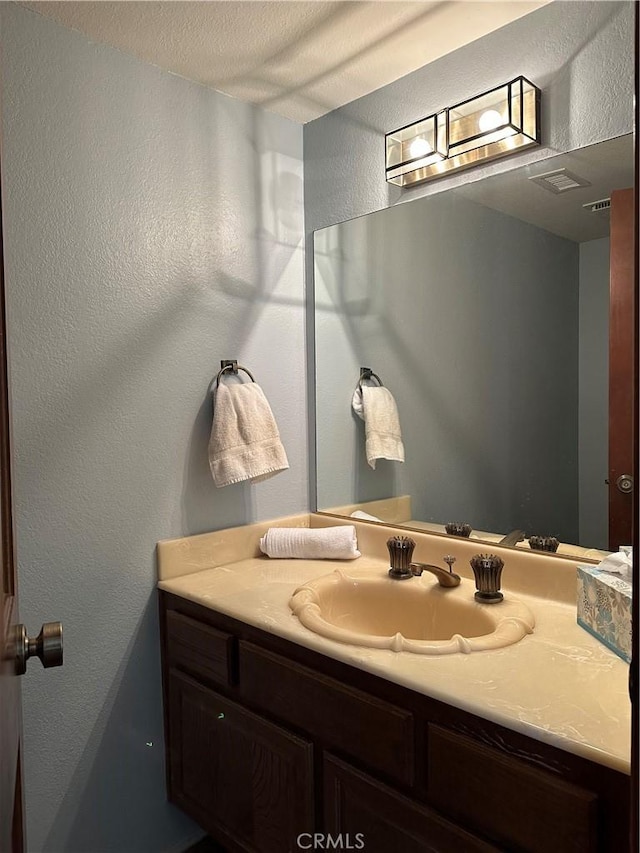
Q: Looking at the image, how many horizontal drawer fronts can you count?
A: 3